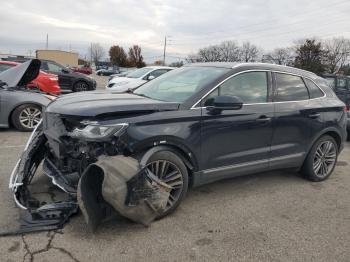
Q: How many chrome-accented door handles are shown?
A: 2